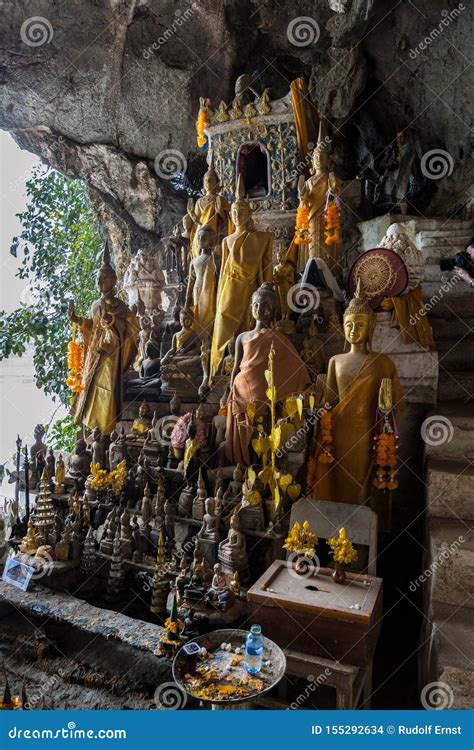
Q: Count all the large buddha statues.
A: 7